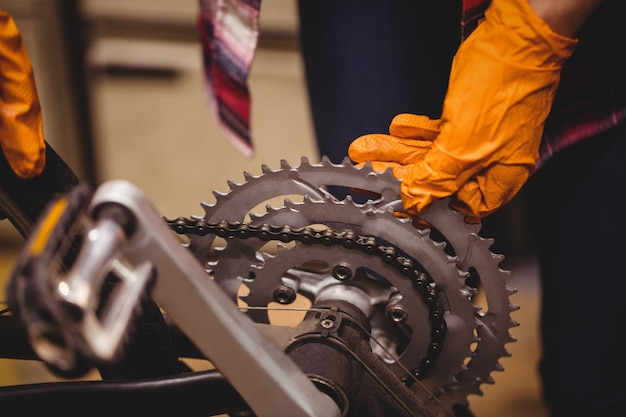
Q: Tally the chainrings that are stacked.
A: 3